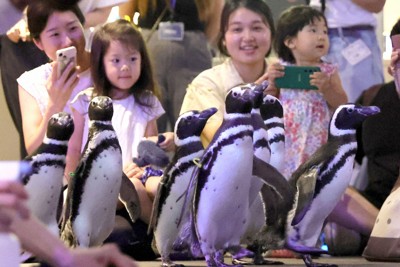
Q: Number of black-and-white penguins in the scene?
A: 7